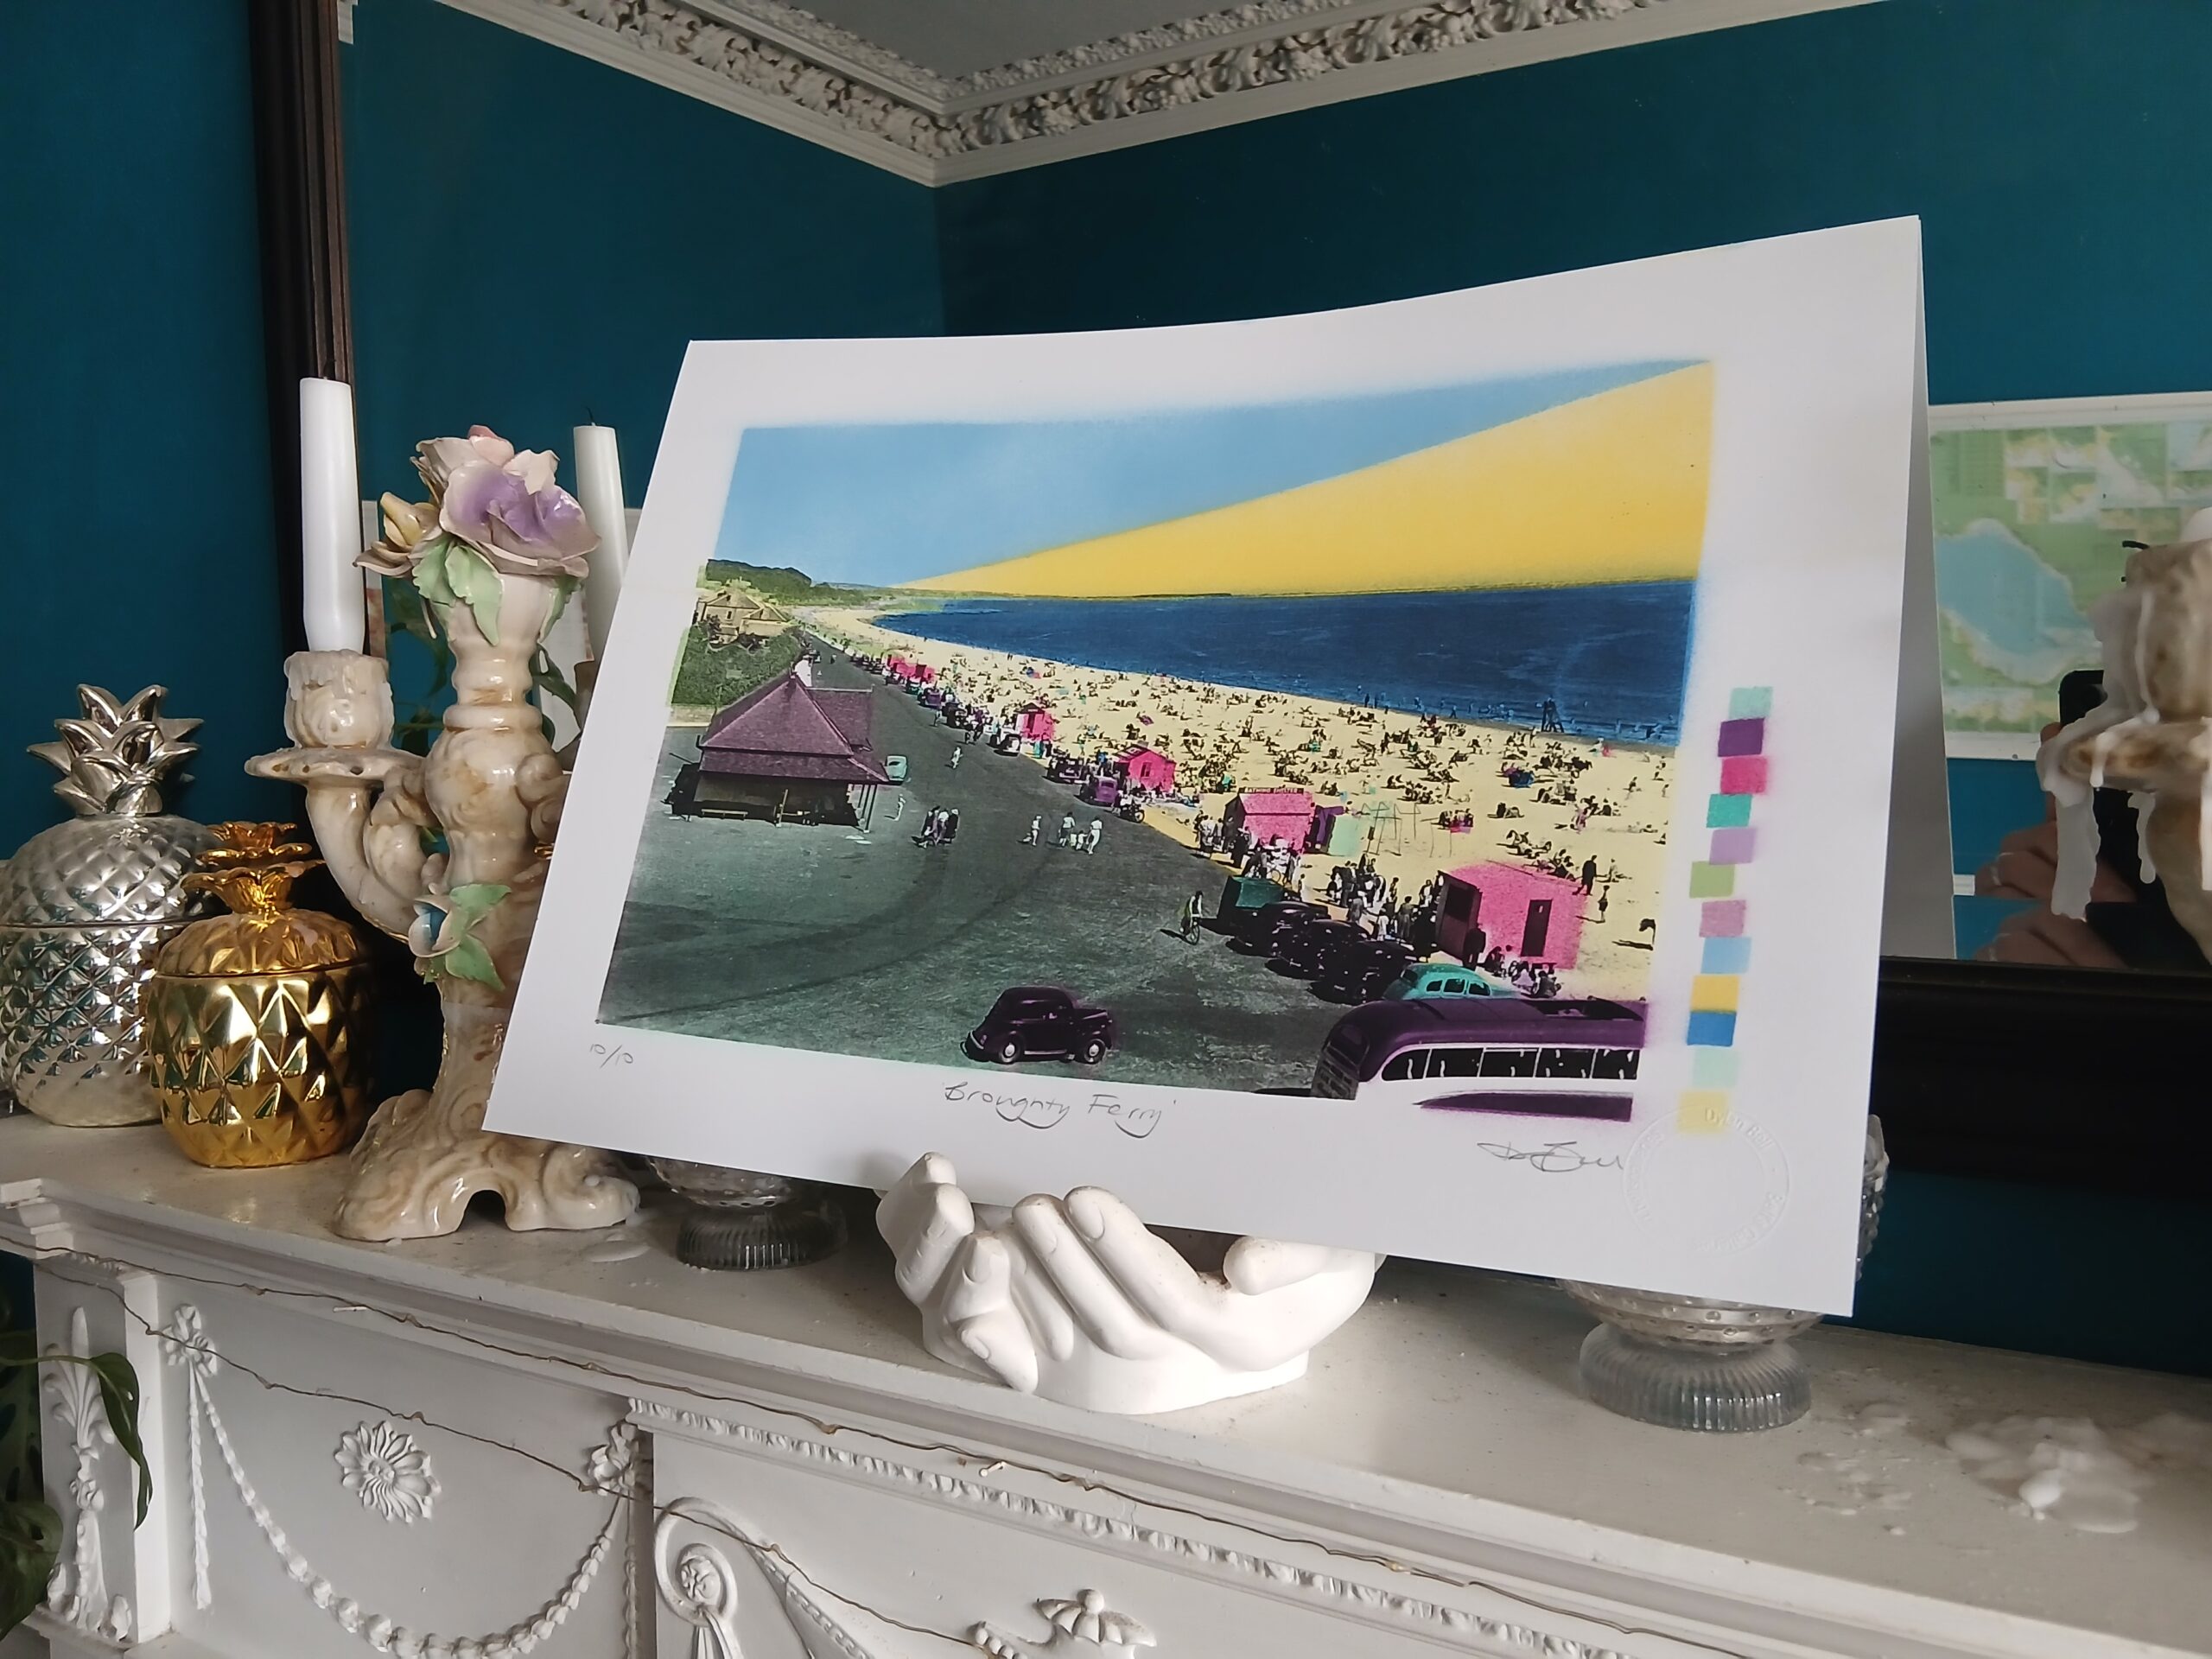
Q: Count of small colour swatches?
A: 12